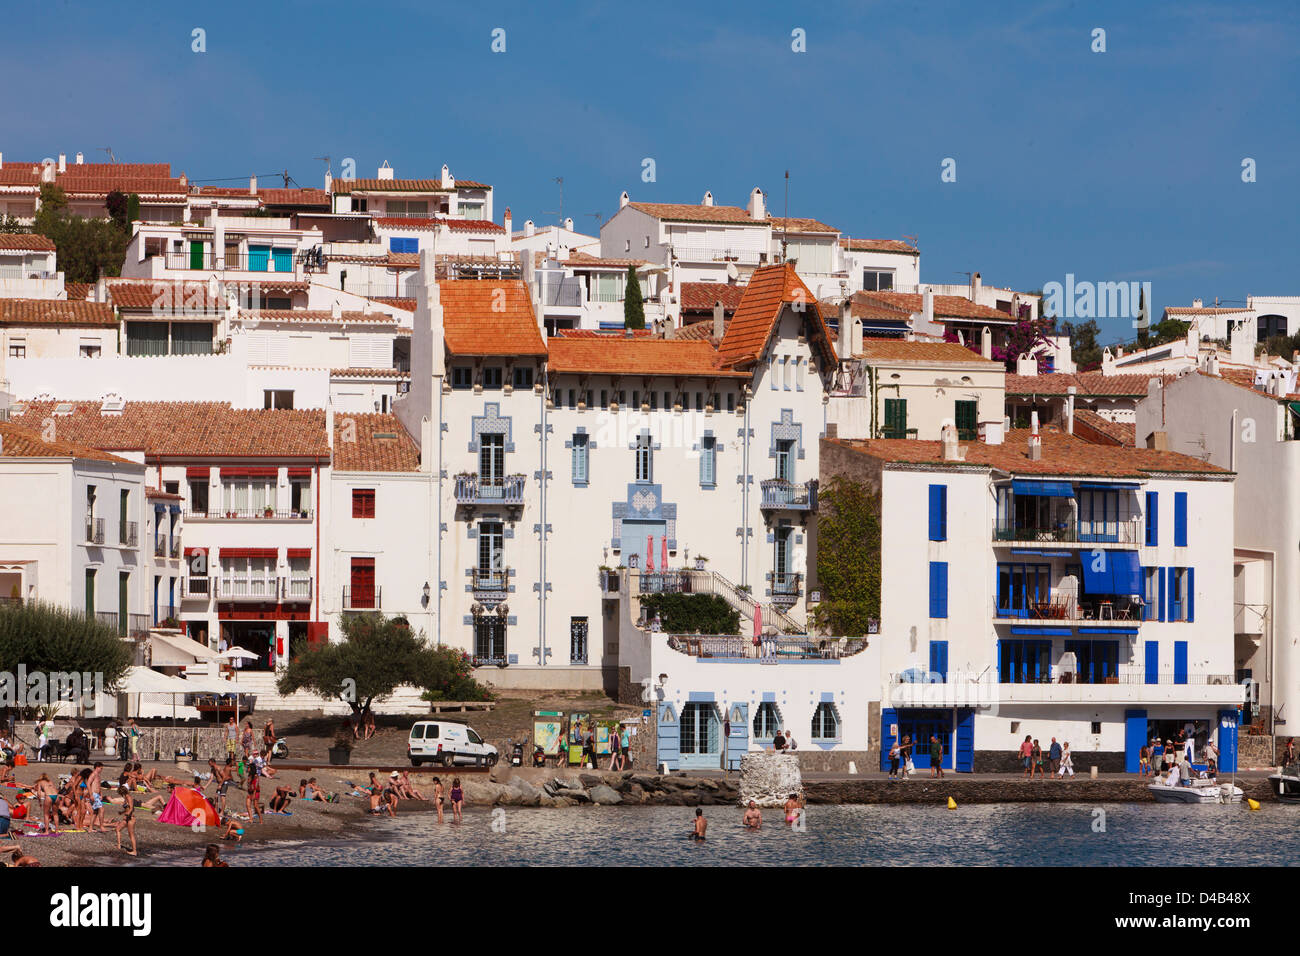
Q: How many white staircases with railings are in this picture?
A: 1